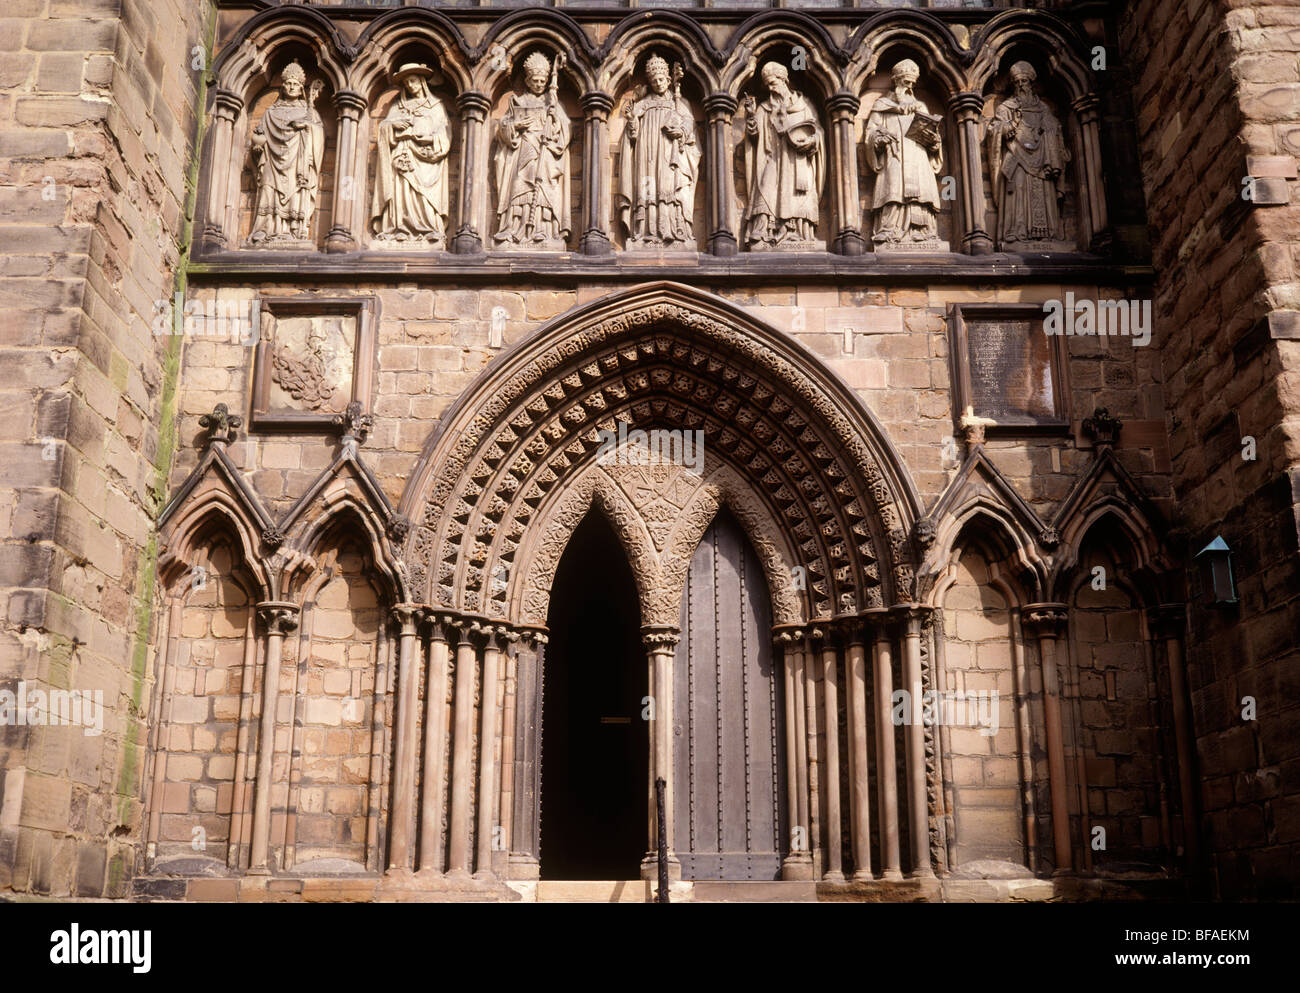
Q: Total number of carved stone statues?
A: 7